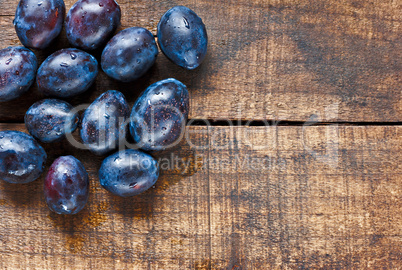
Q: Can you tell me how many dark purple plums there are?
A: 12